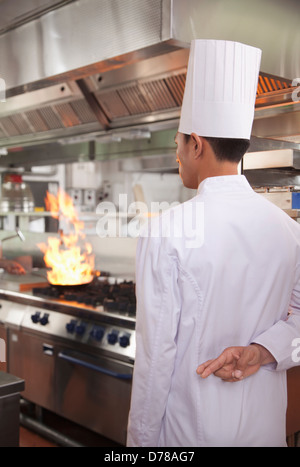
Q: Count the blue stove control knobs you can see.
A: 7